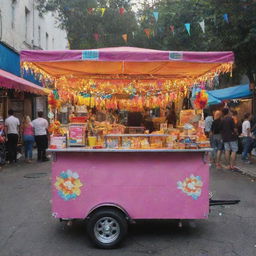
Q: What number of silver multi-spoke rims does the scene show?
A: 1